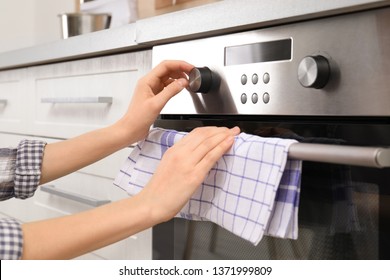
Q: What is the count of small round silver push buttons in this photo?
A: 6